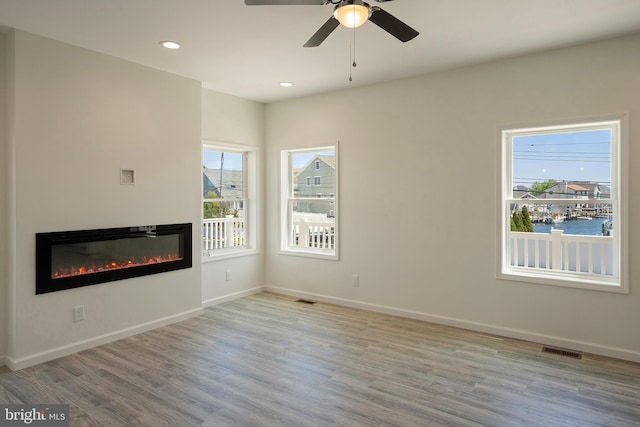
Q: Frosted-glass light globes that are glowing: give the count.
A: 1